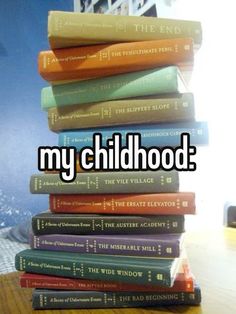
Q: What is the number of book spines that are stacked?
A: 13